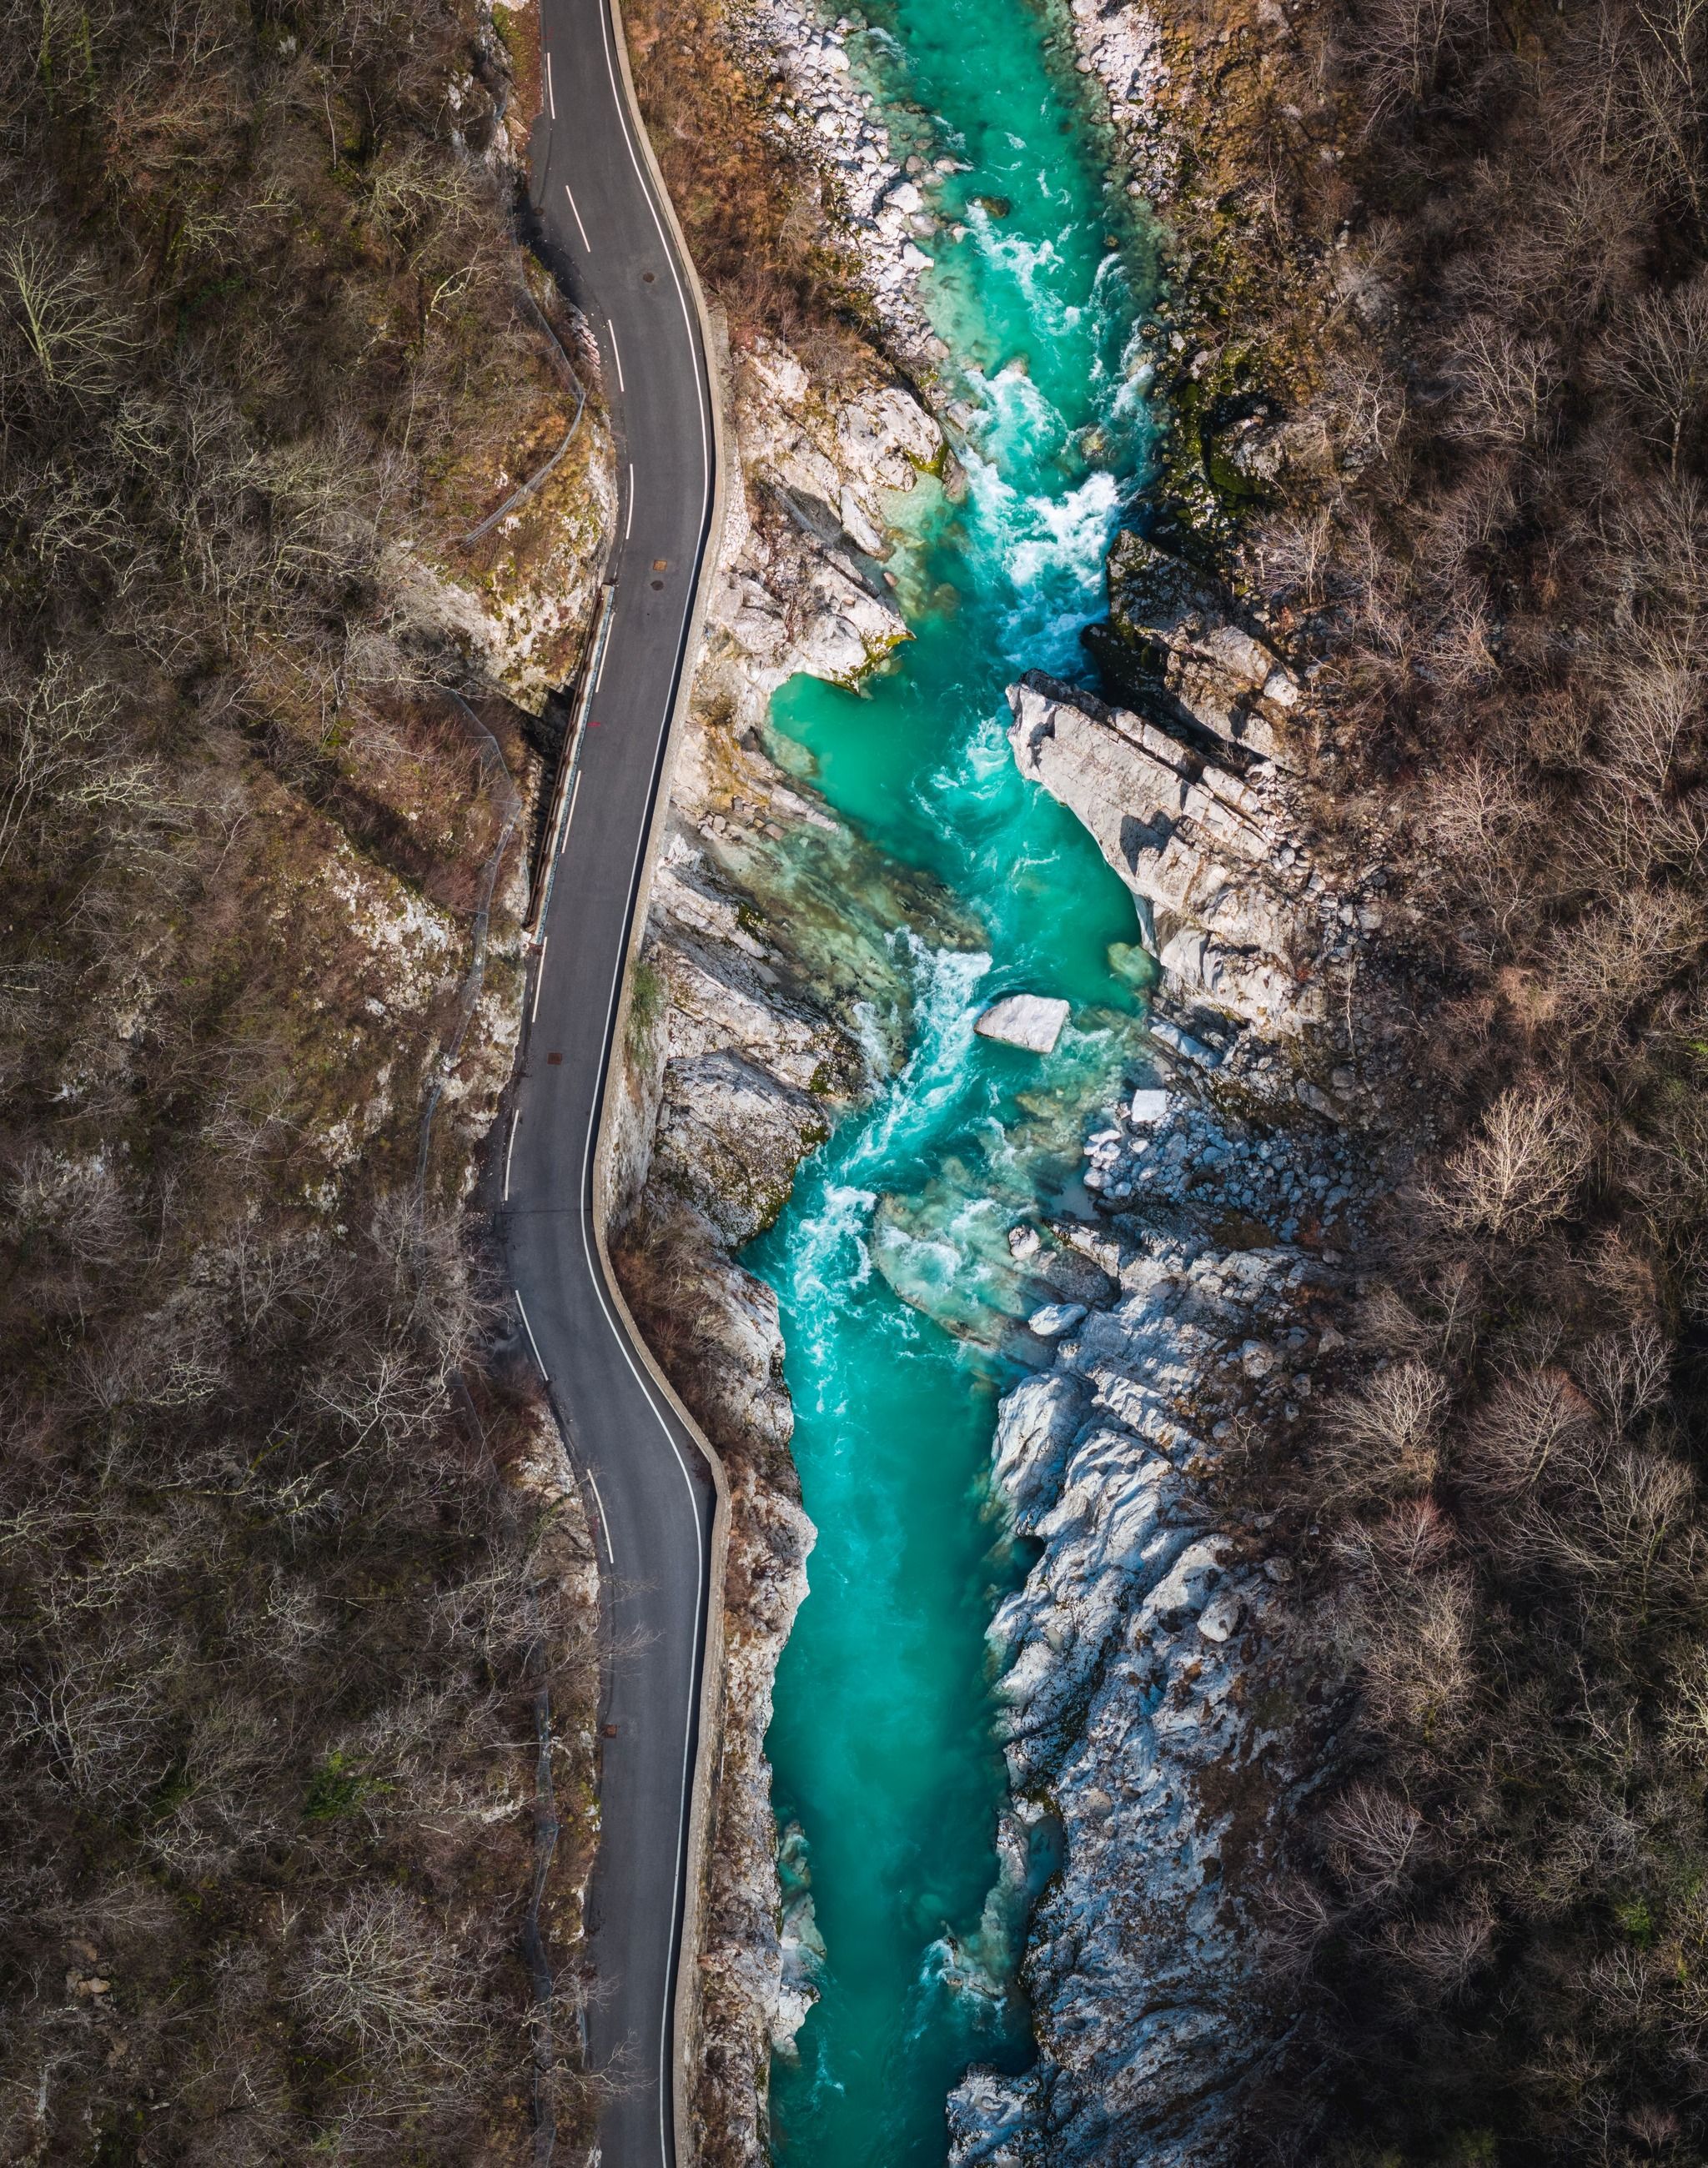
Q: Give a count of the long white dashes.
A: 10